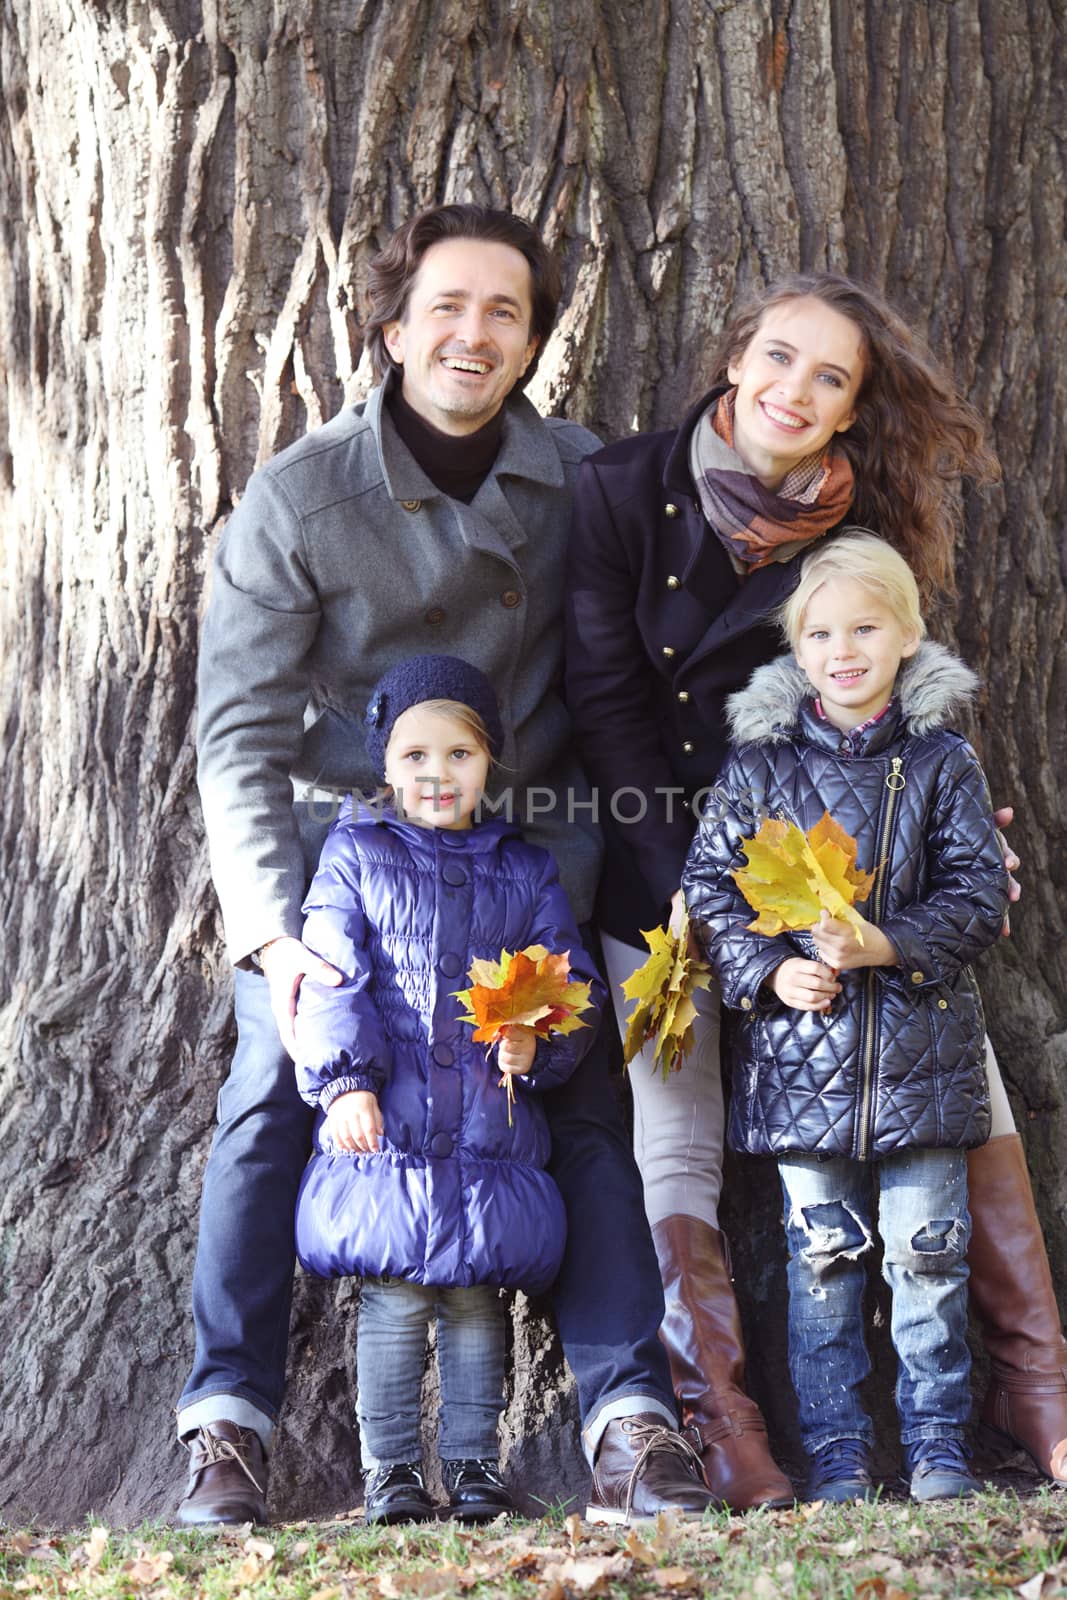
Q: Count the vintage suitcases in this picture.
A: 0